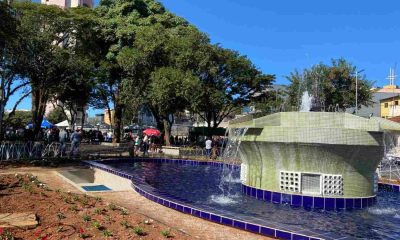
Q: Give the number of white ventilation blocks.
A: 2